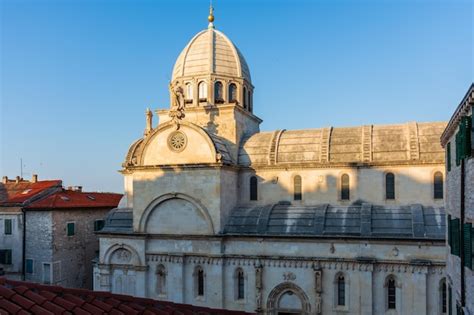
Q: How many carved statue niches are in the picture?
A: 2